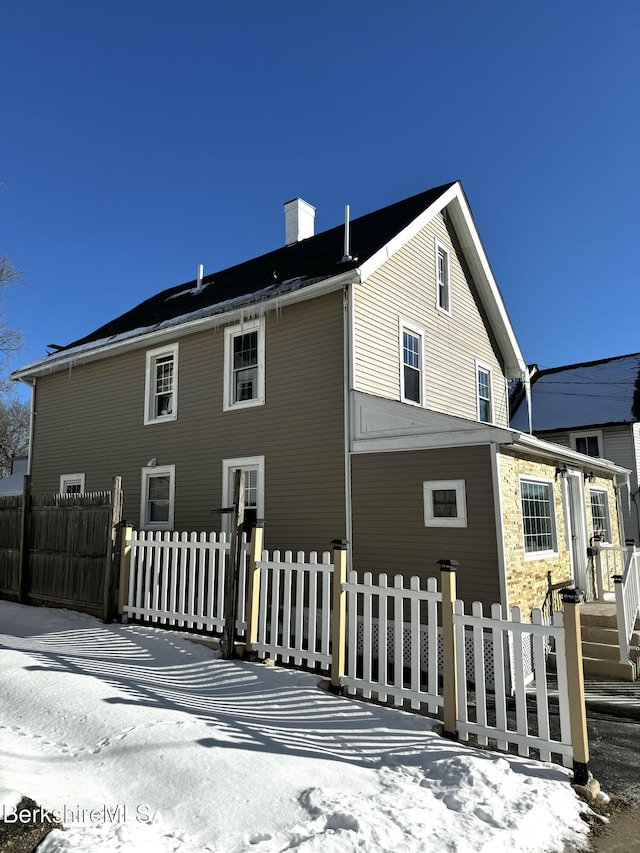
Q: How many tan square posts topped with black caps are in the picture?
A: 5